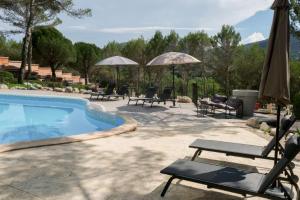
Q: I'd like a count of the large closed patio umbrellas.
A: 1